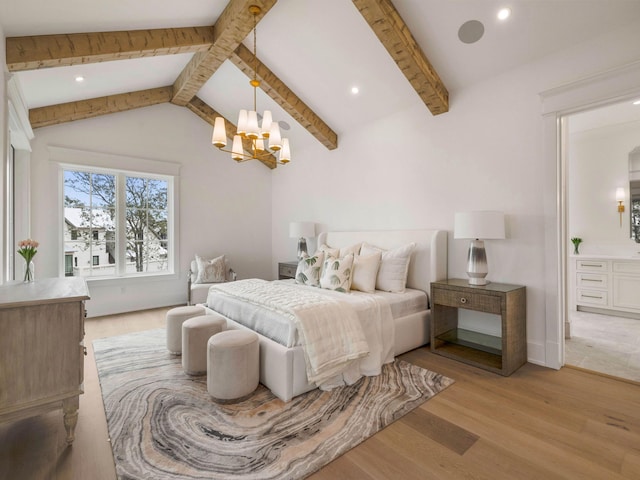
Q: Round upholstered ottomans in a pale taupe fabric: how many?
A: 3